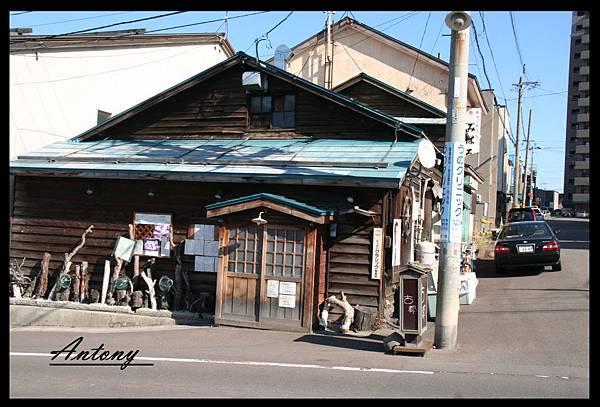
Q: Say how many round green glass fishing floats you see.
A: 3